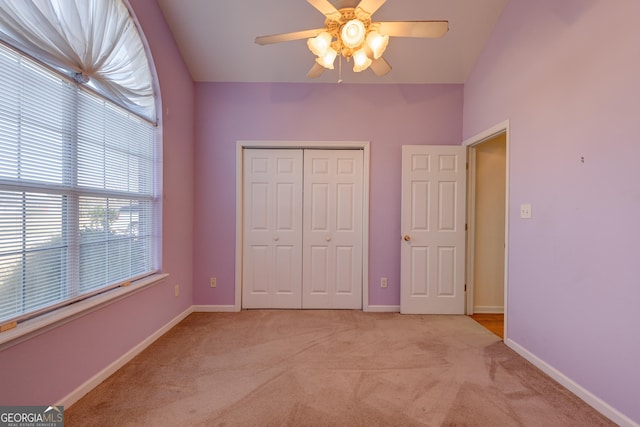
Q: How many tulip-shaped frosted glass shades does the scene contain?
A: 5